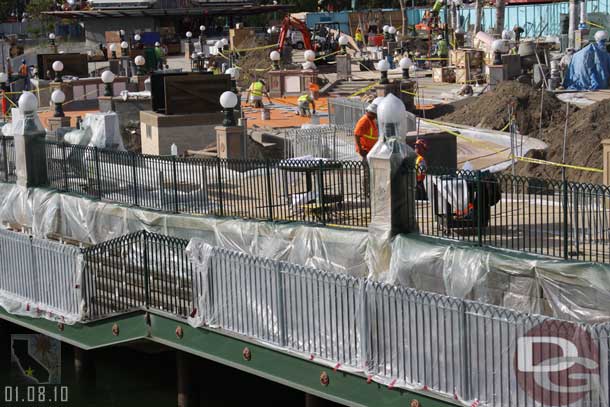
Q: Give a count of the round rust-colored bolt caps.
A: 6